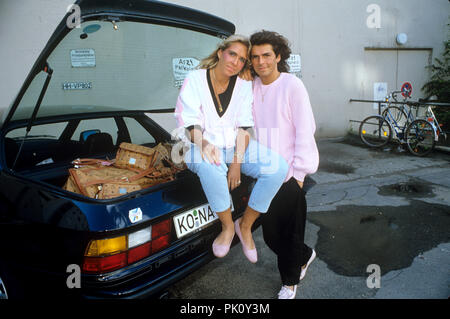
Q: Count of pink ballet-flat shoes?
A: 2